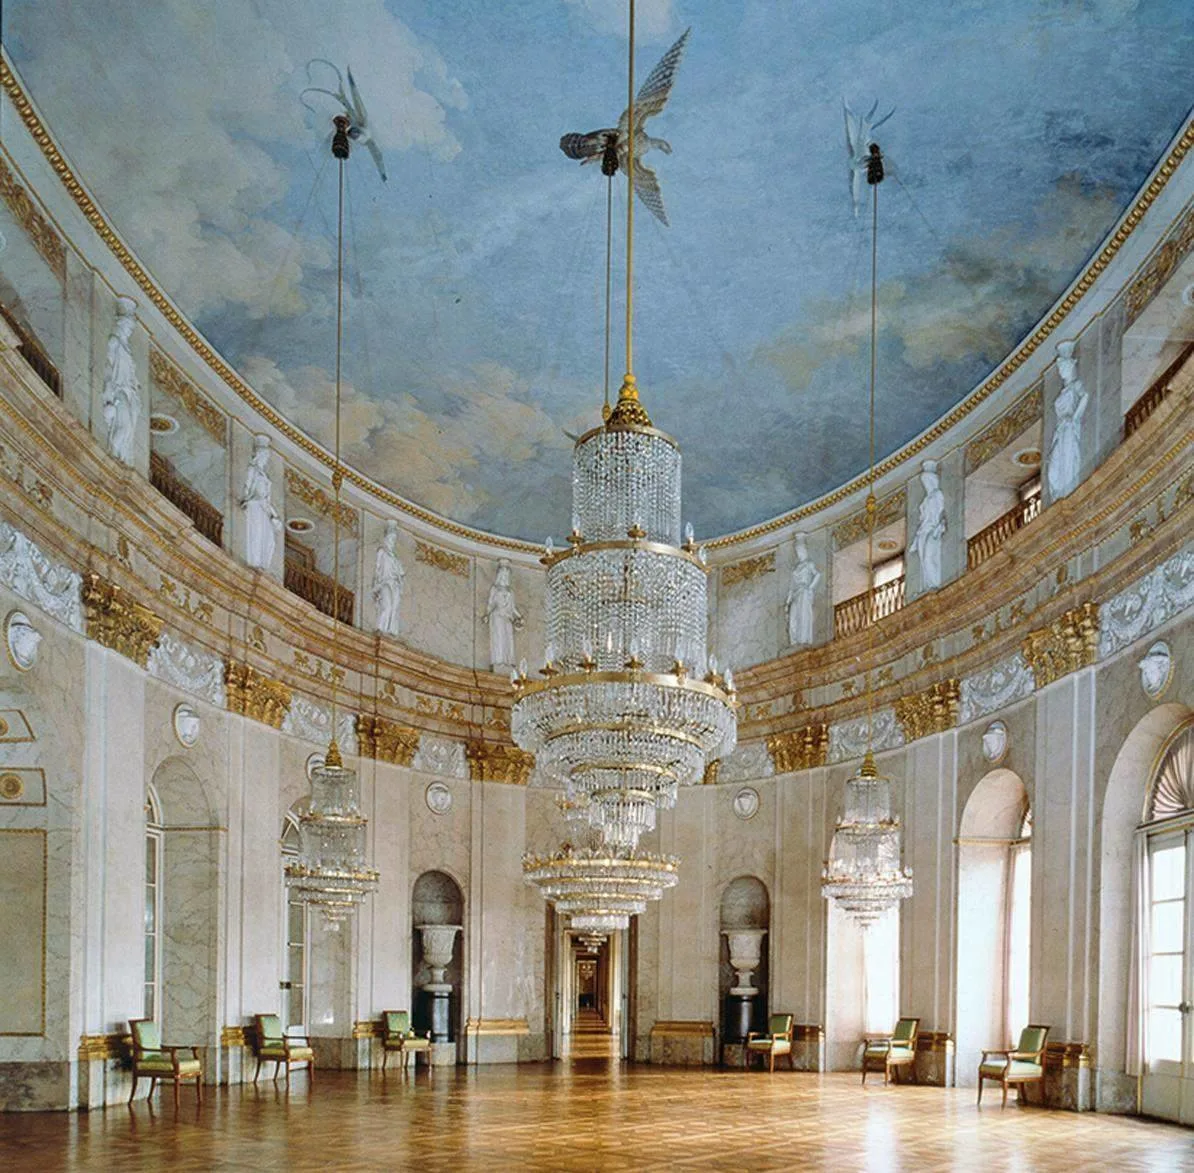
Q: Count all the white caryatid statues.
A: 7